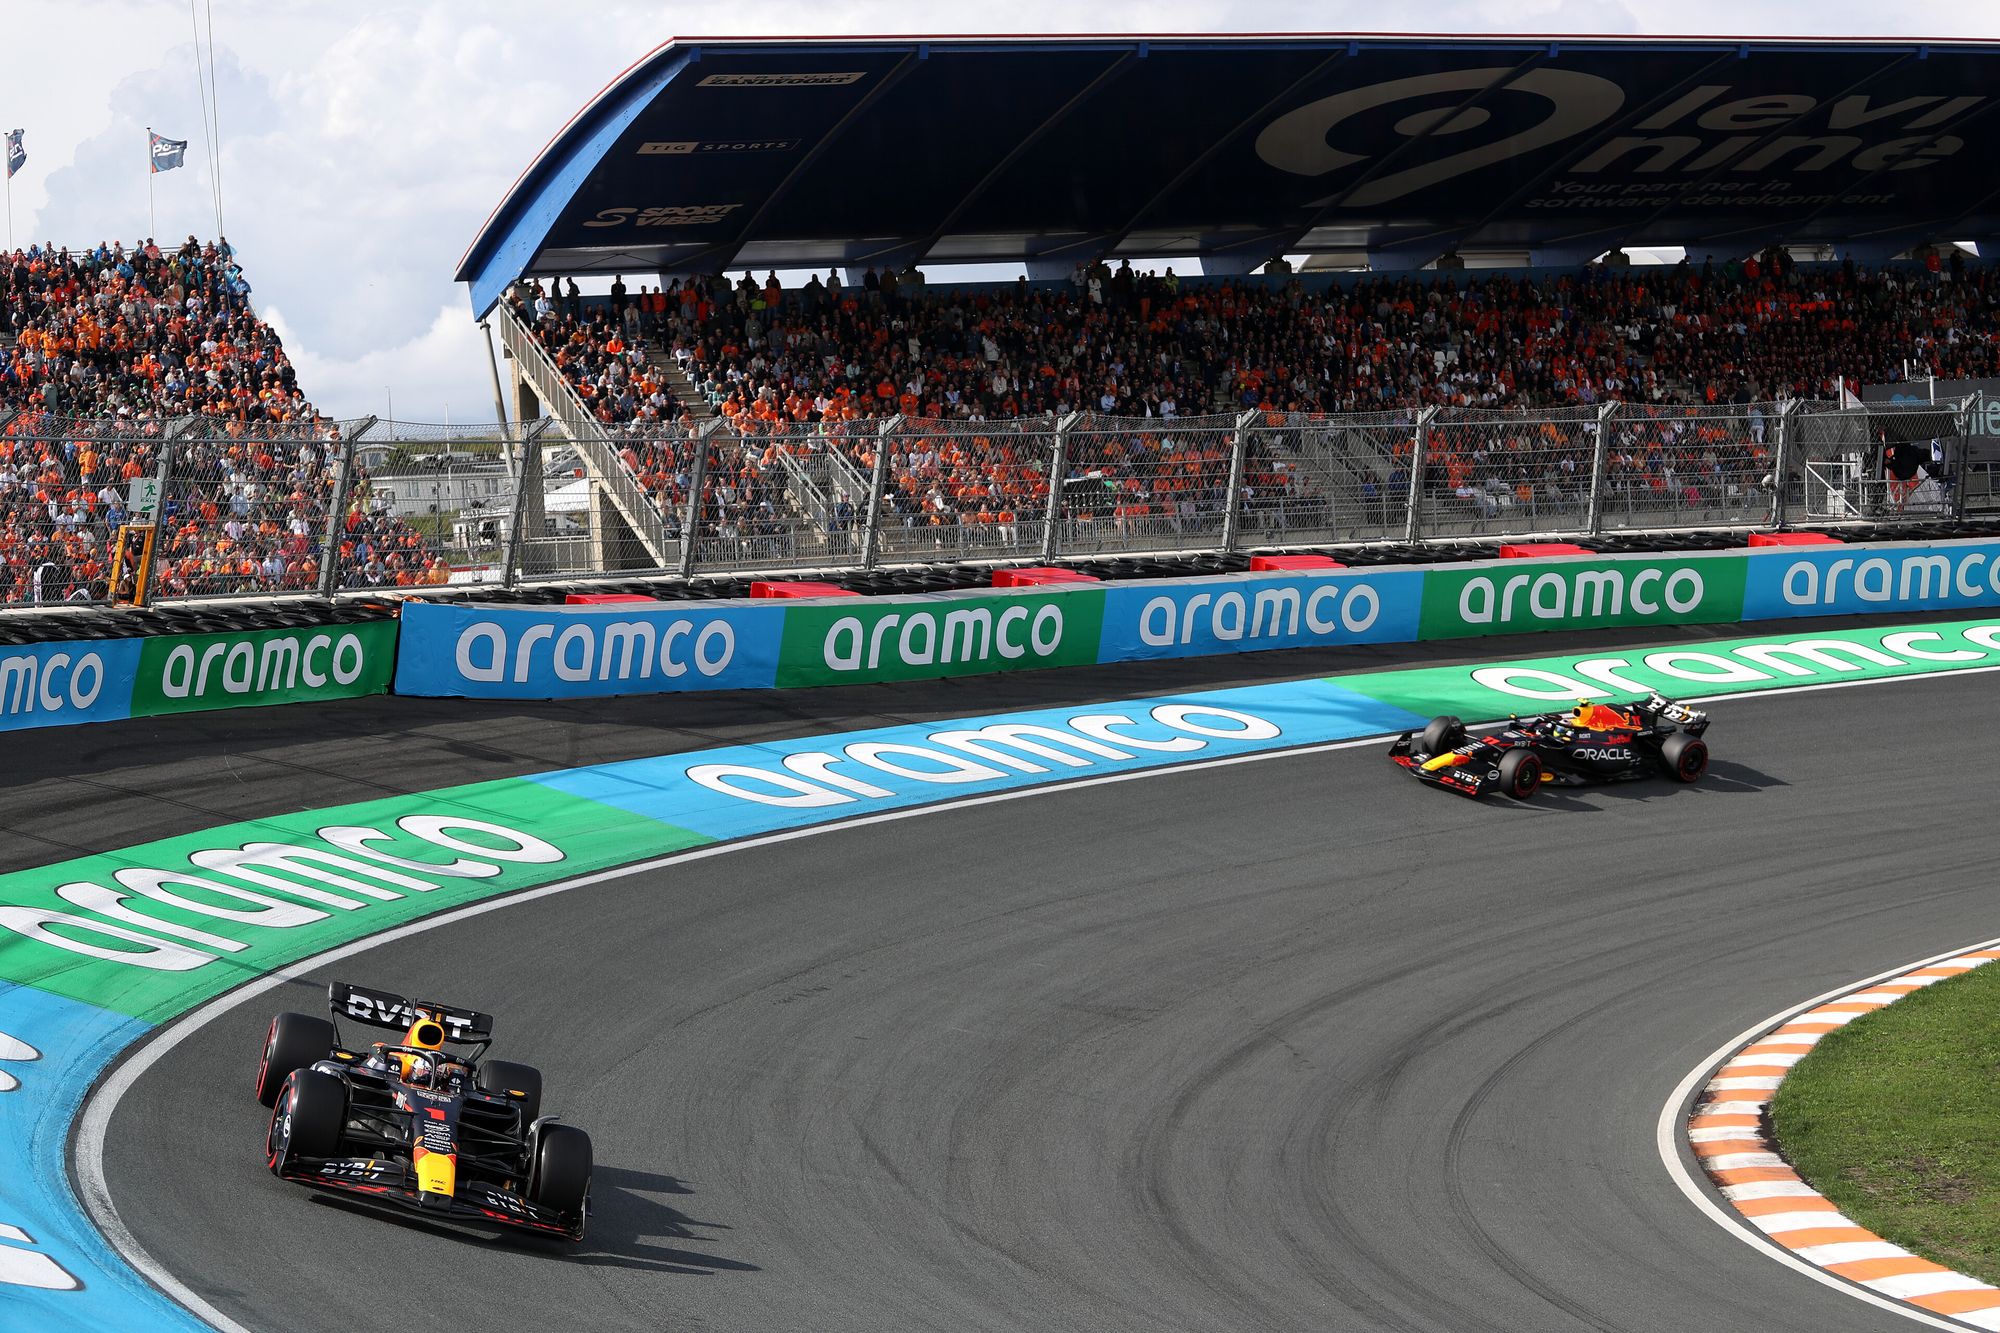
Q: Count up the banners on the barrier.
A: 7